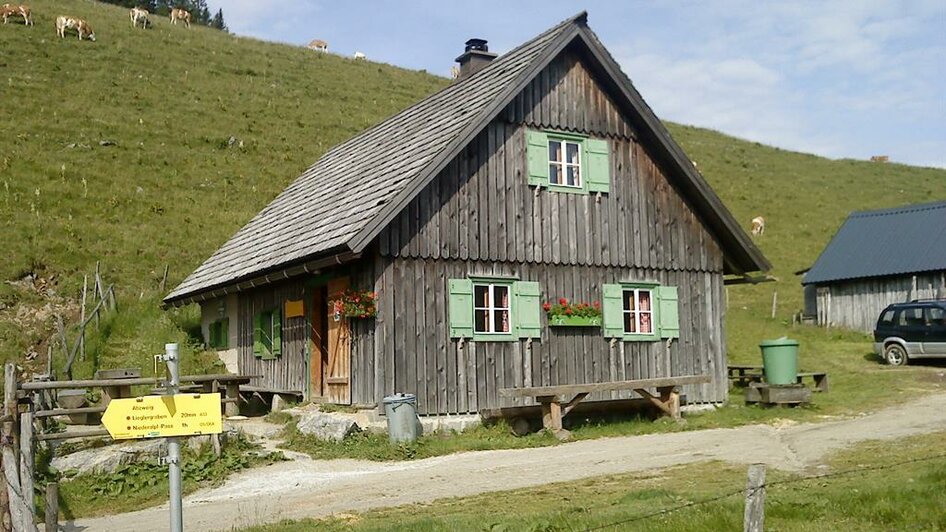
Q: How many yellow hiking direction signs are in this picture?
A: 1